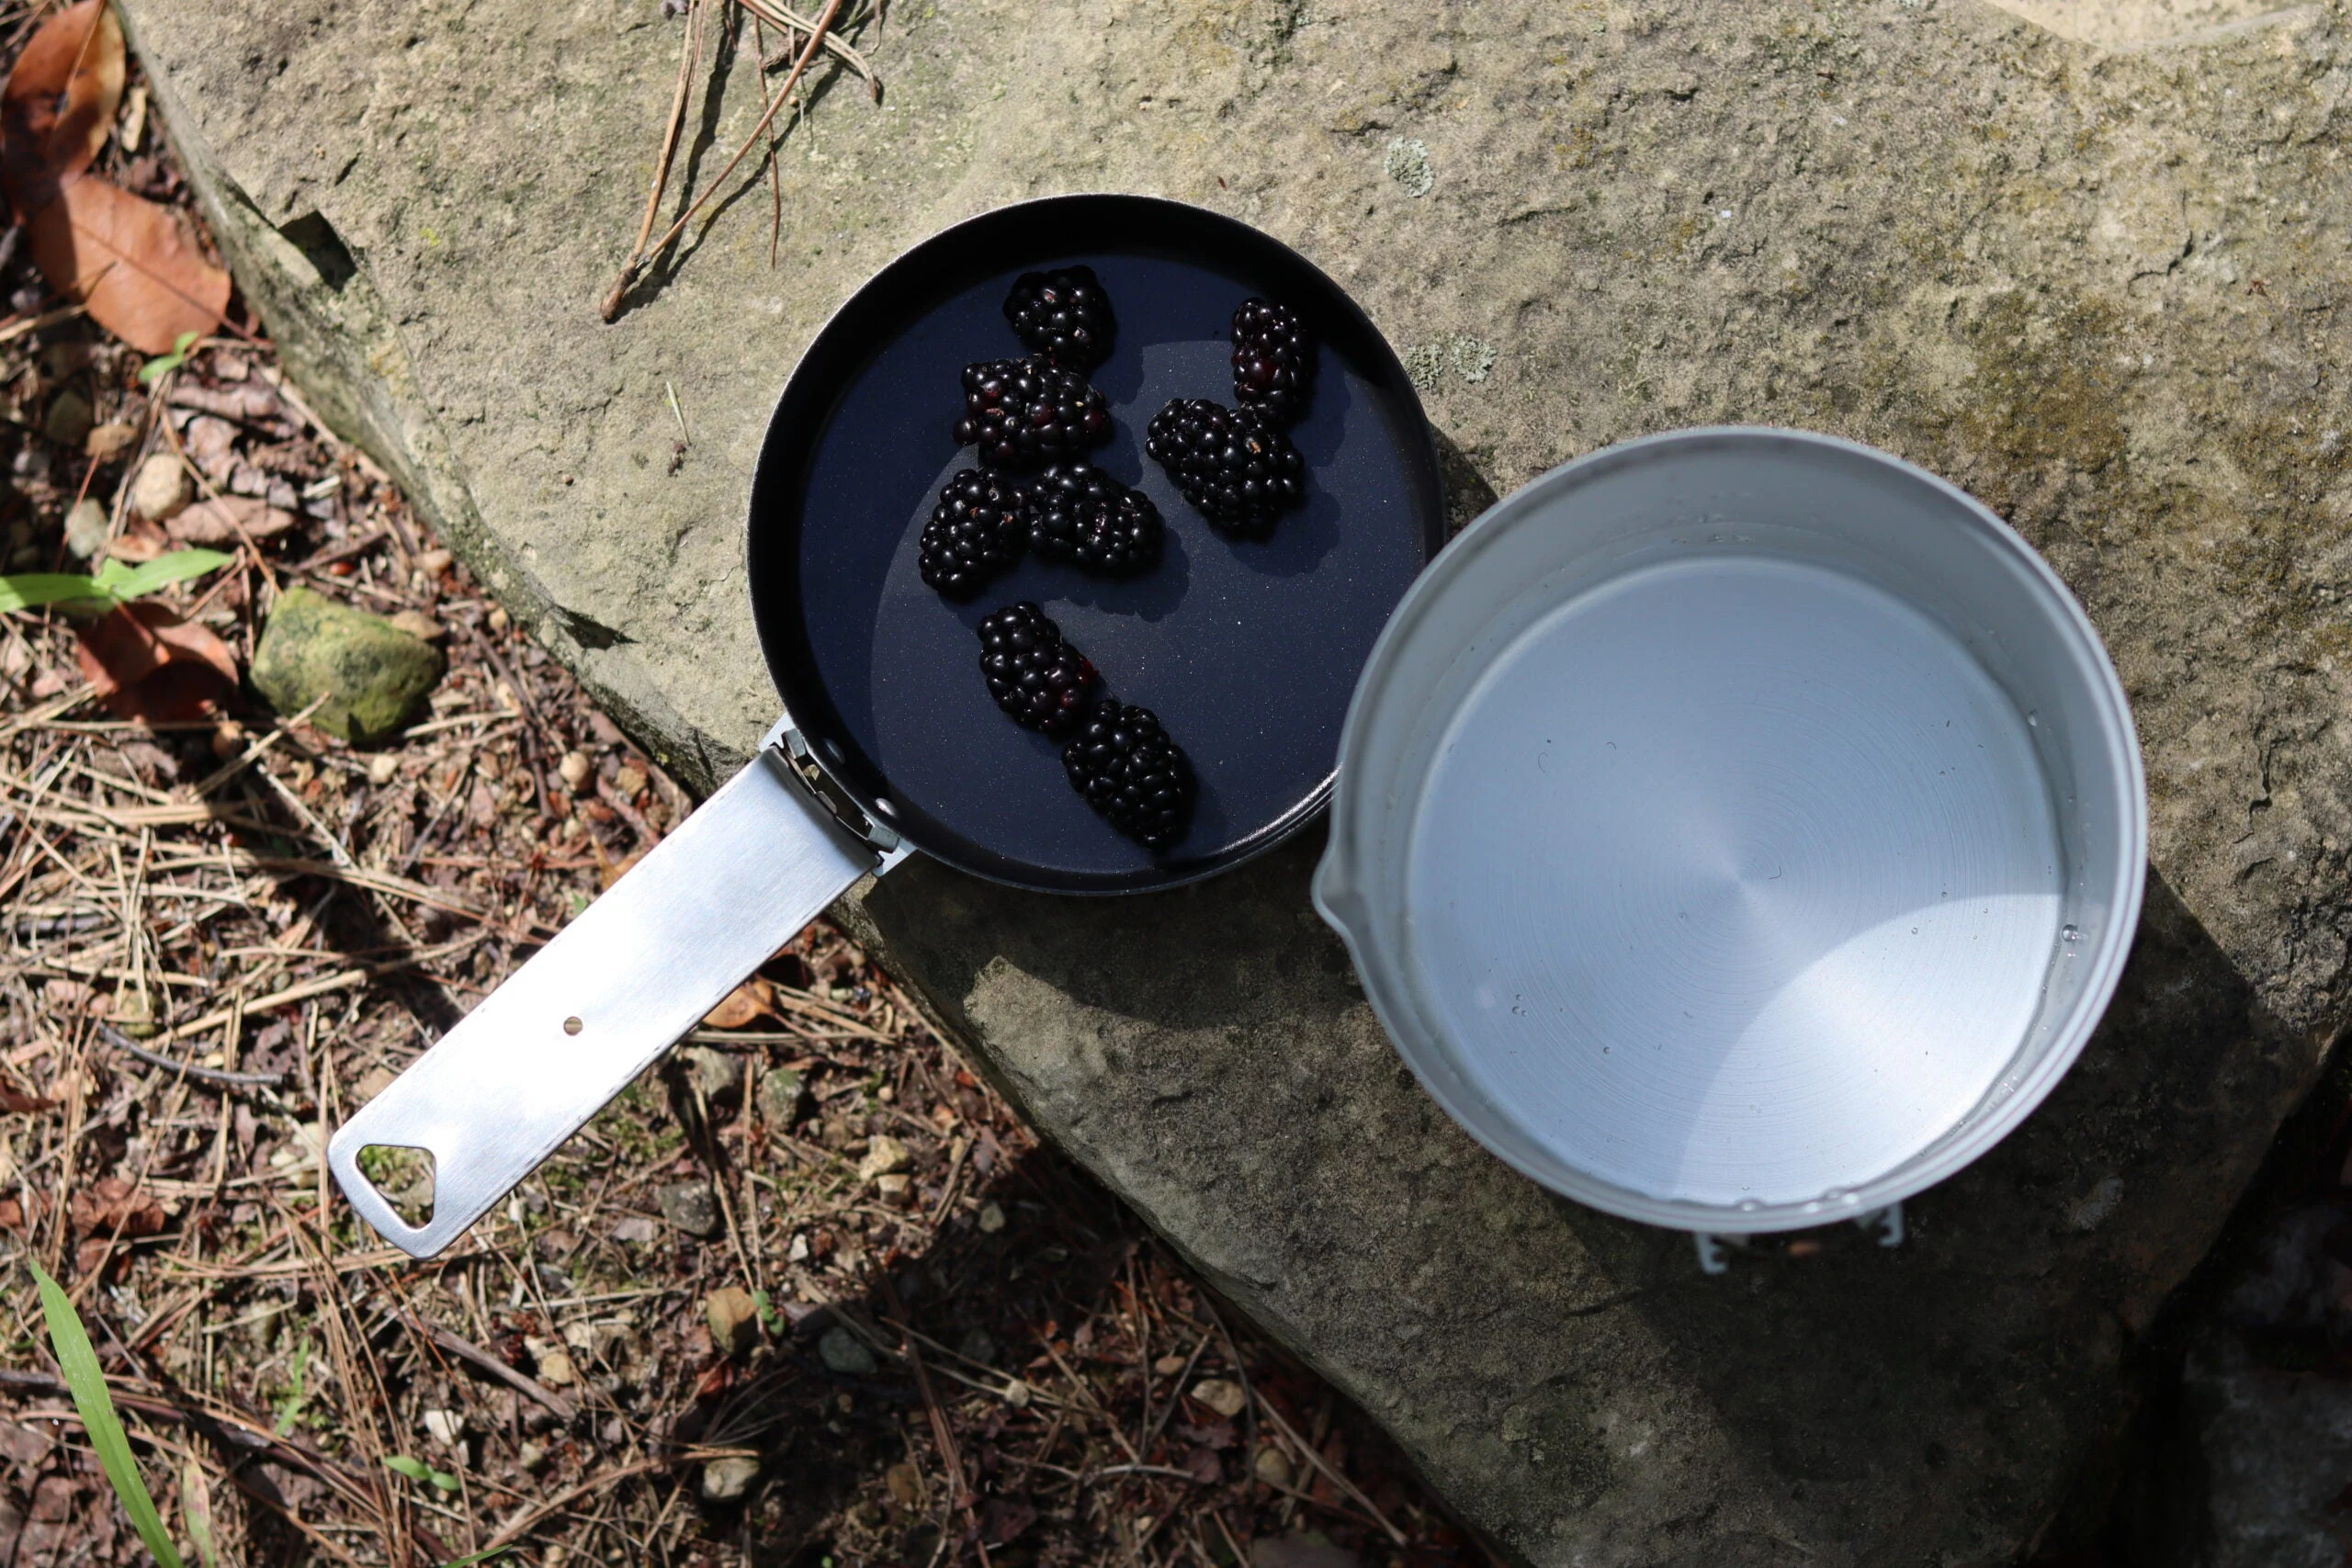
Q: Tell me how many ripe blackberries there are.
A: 8